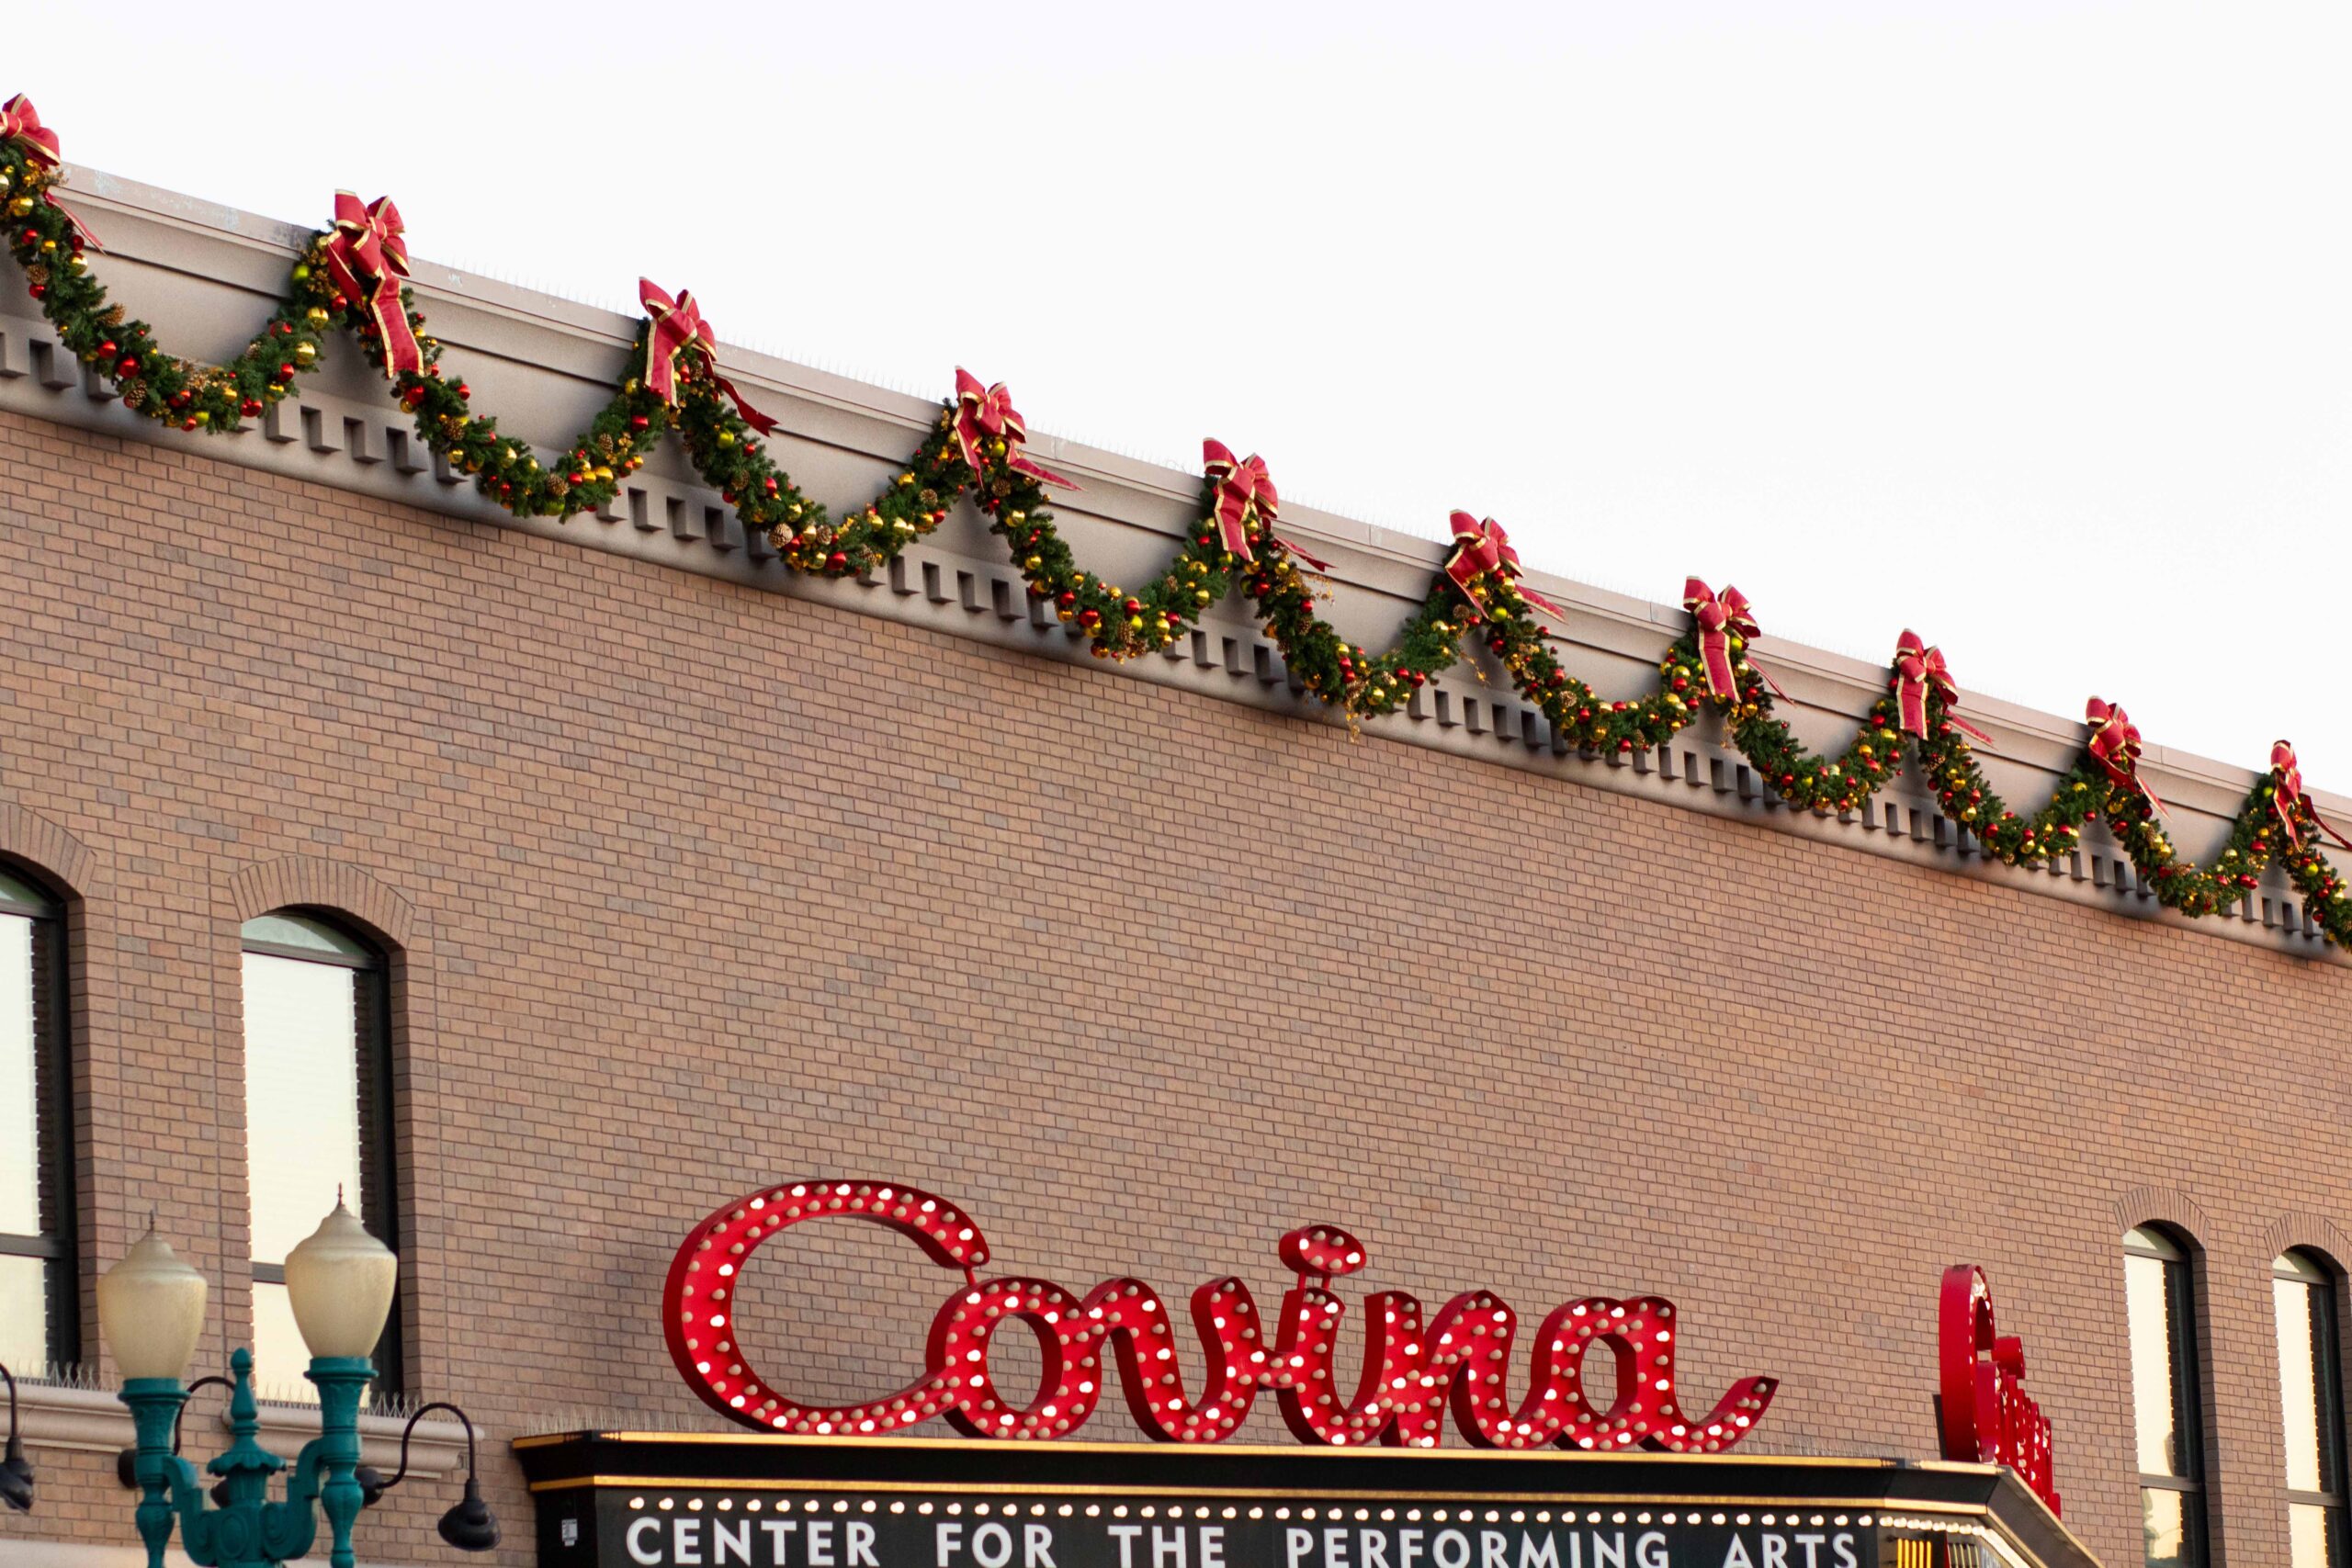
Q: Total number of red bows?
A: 10